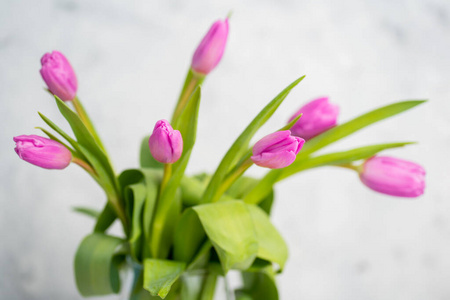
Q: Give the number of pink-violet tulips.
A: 7